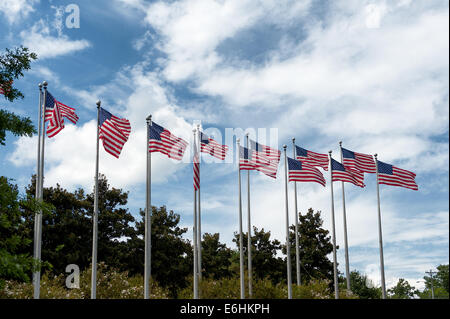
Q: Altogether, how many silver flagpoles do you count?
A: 13